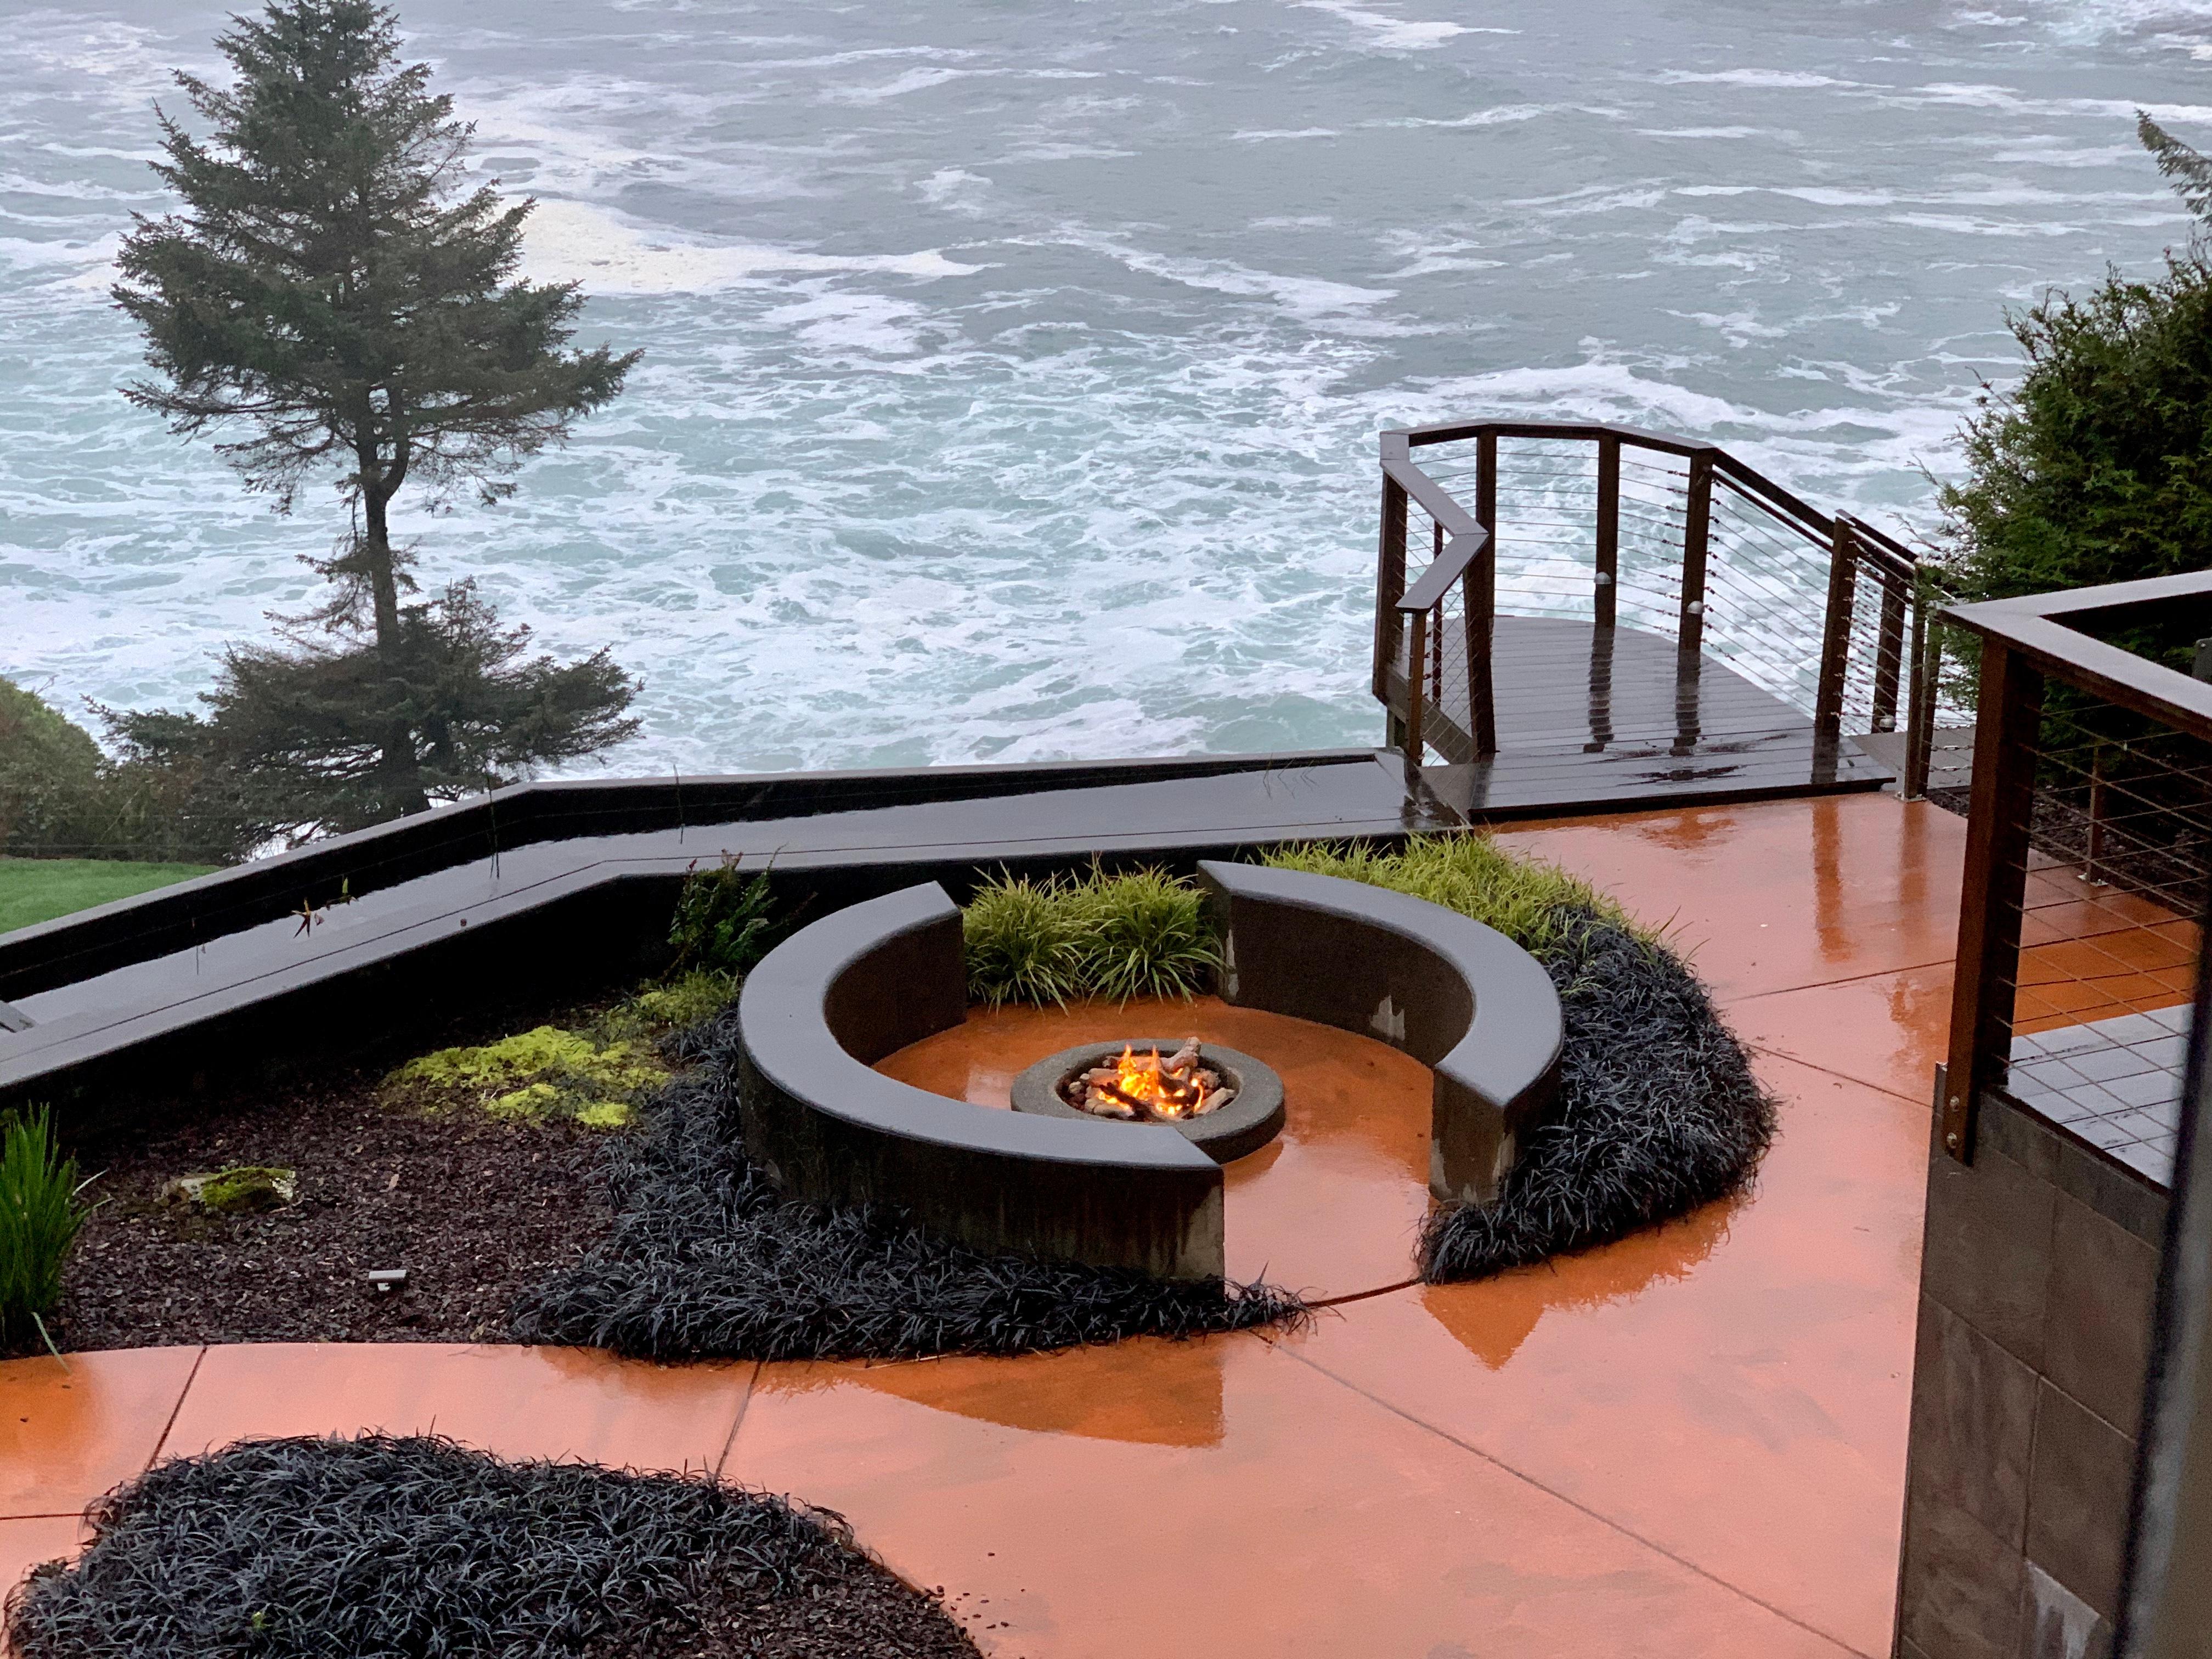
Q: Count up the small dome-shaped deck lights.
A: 3